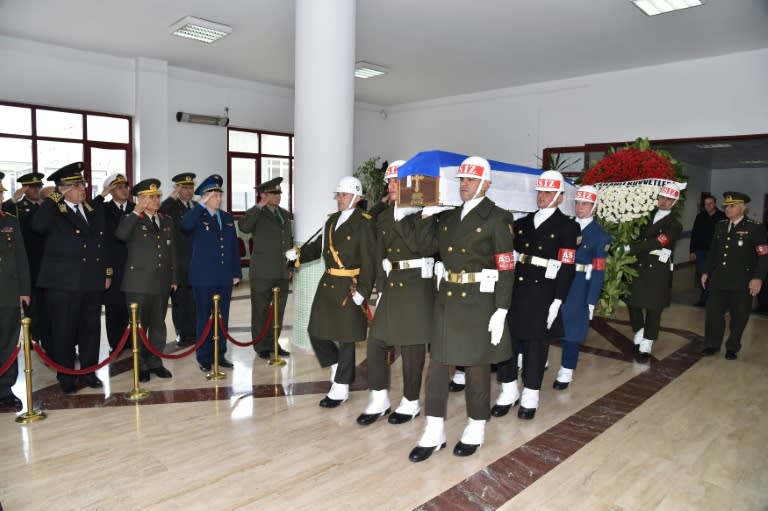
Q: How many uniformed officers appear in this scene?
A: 15